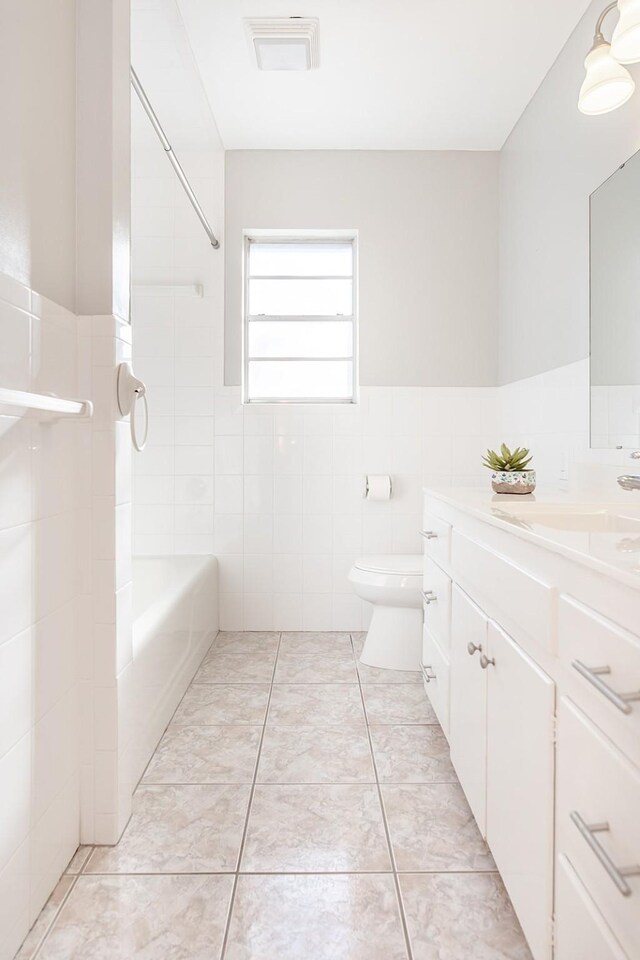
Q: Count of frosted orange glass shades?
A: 0